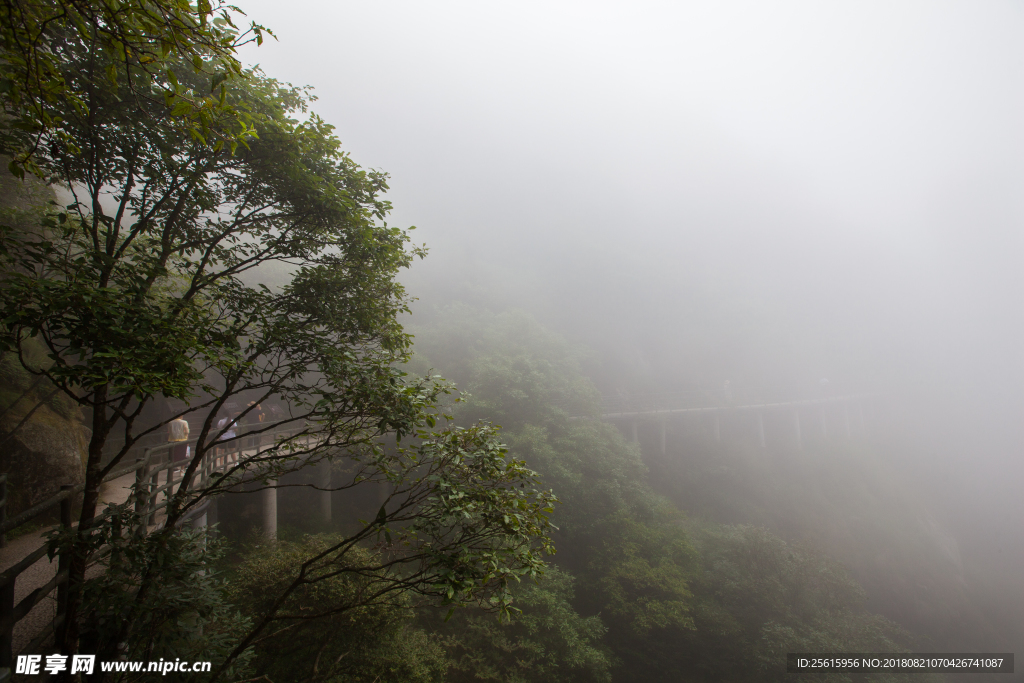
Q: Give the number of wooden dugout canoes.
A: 0